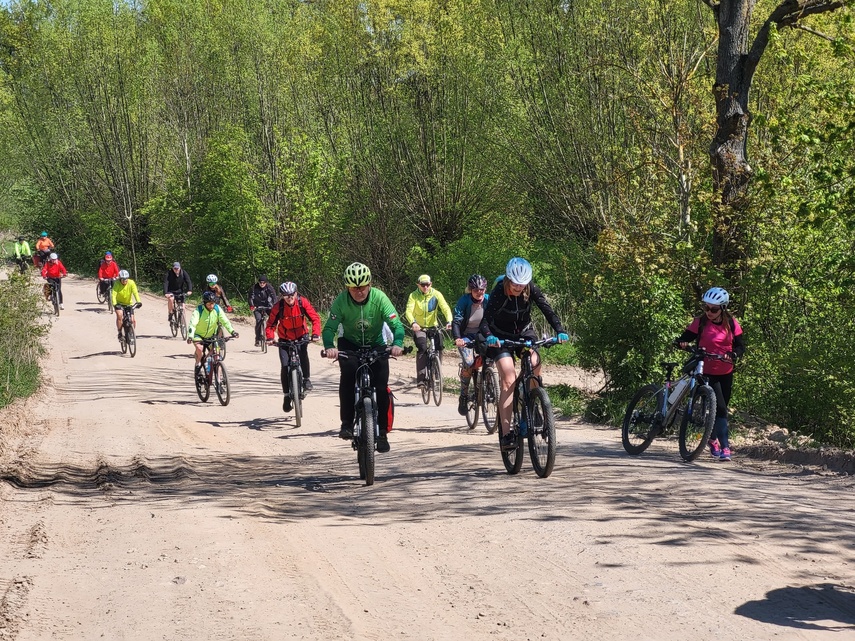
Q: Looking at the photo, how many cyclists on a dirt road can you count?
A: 15